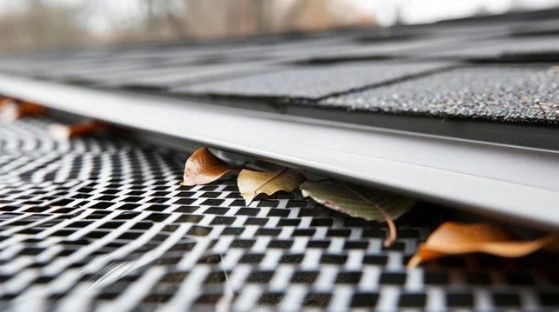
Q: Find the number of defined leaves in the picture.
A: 4